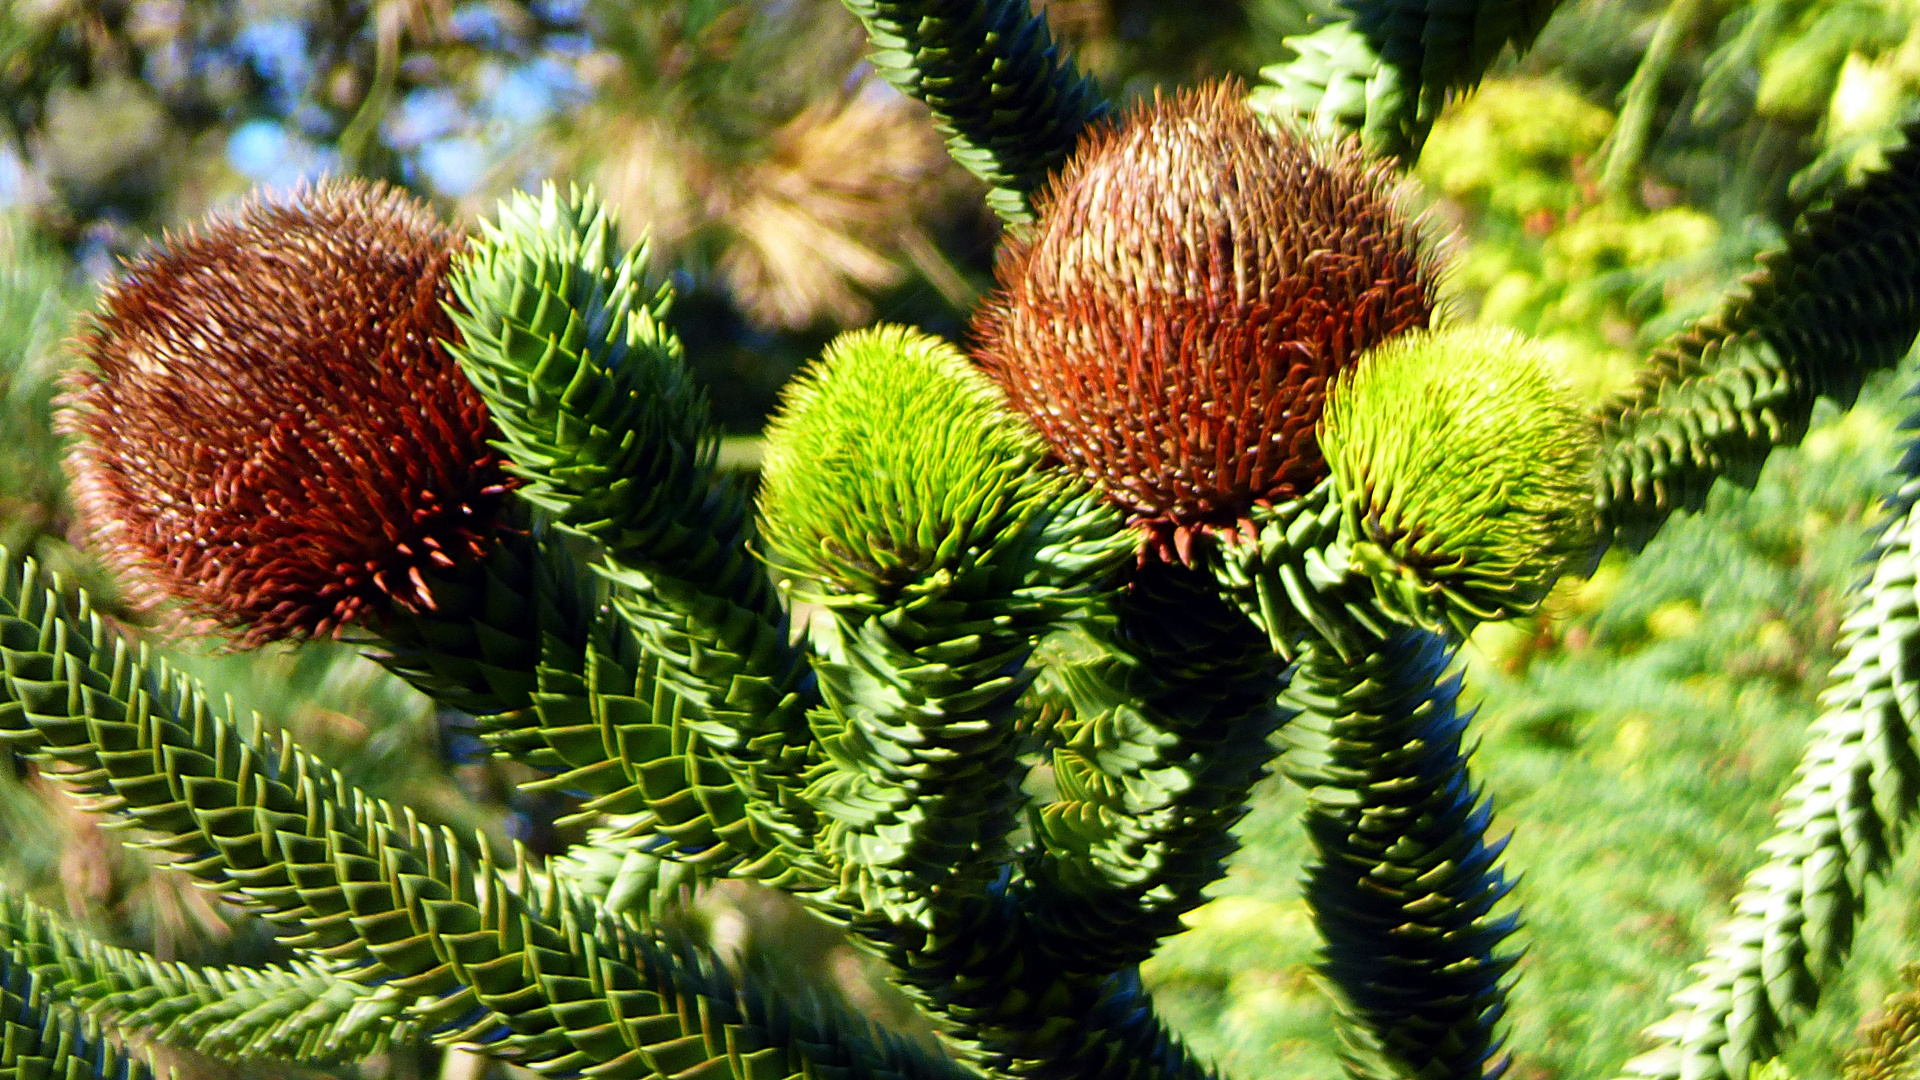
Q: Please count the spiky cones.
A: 4